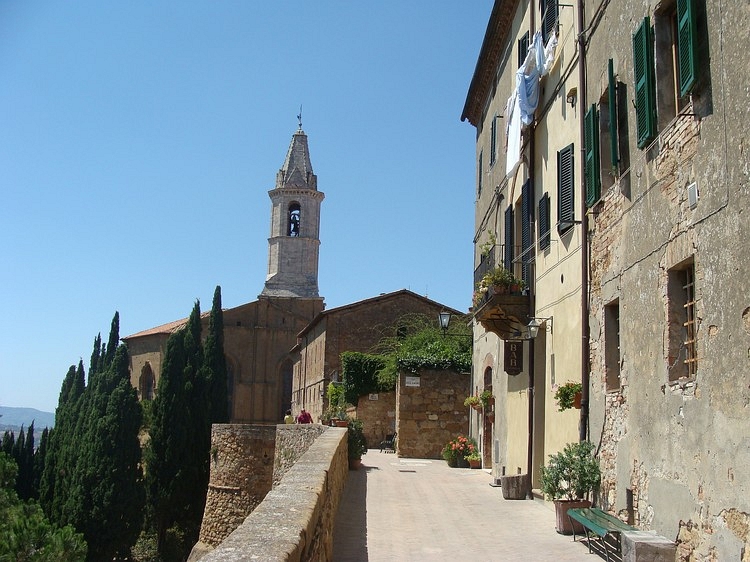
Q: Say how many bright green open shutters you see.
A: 4